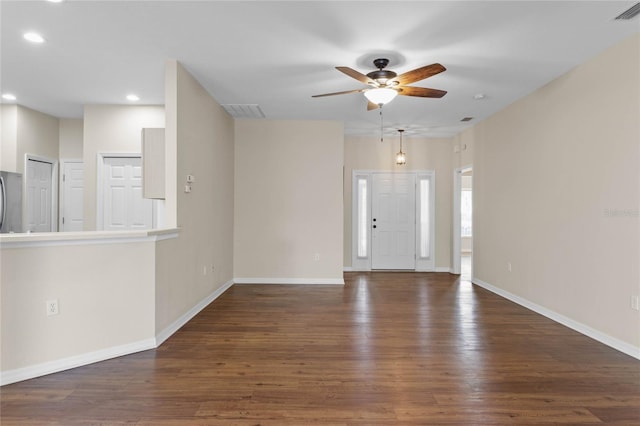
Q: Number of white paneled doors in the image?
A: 4